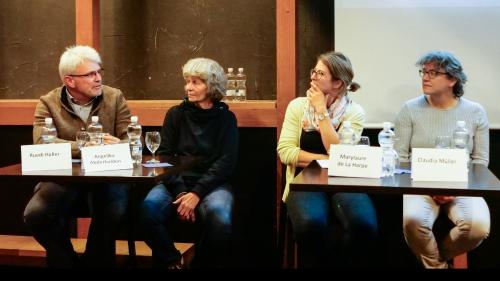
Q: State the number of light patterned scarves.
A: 1